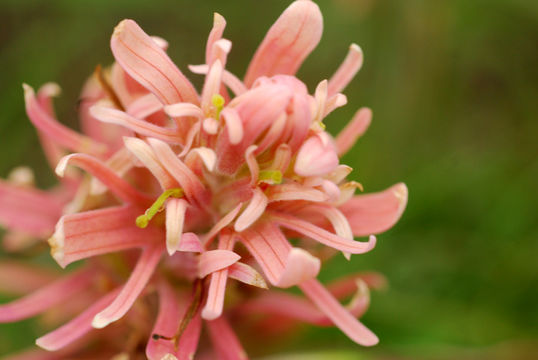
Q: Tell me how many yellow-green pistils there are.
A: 3